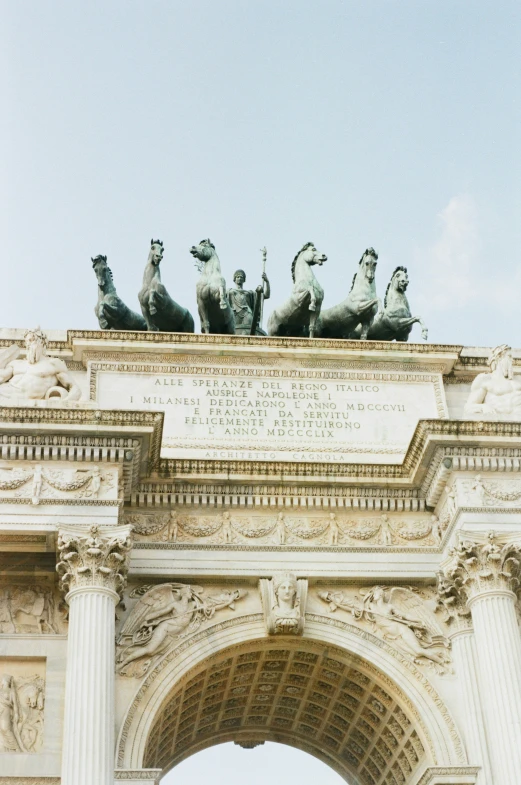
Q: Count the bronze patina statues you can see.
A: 7